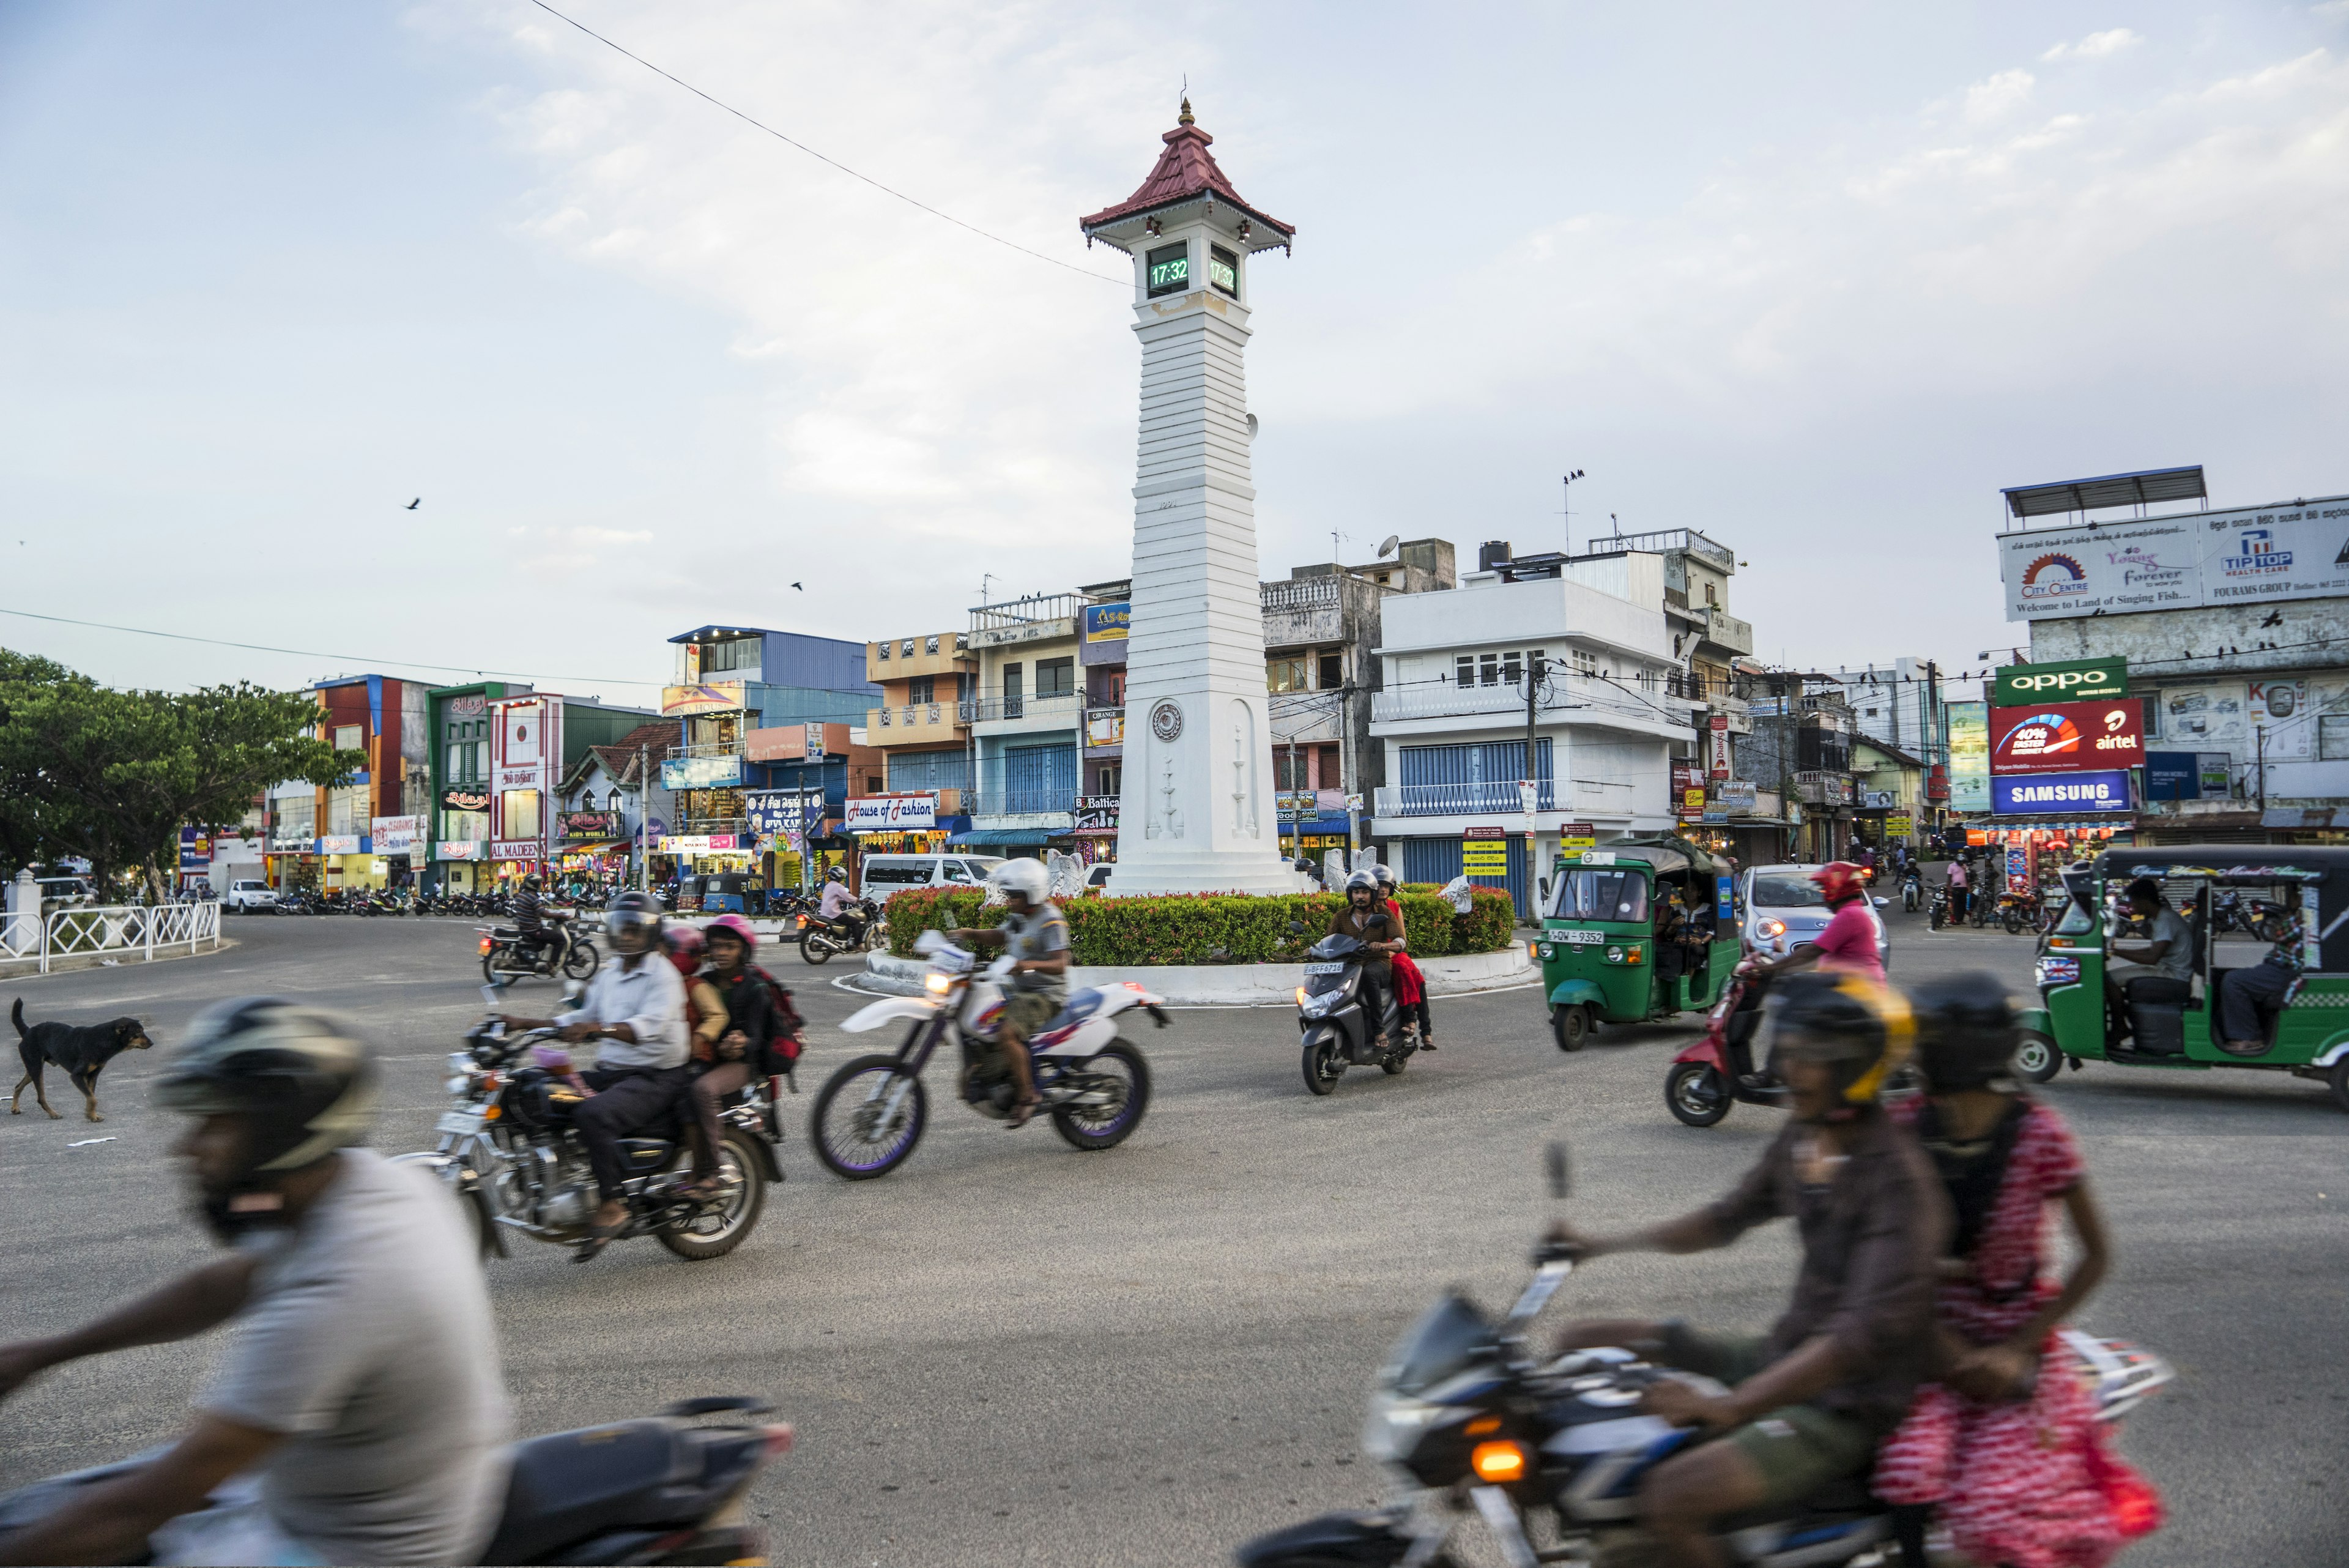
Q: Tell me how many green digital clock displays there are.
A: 2